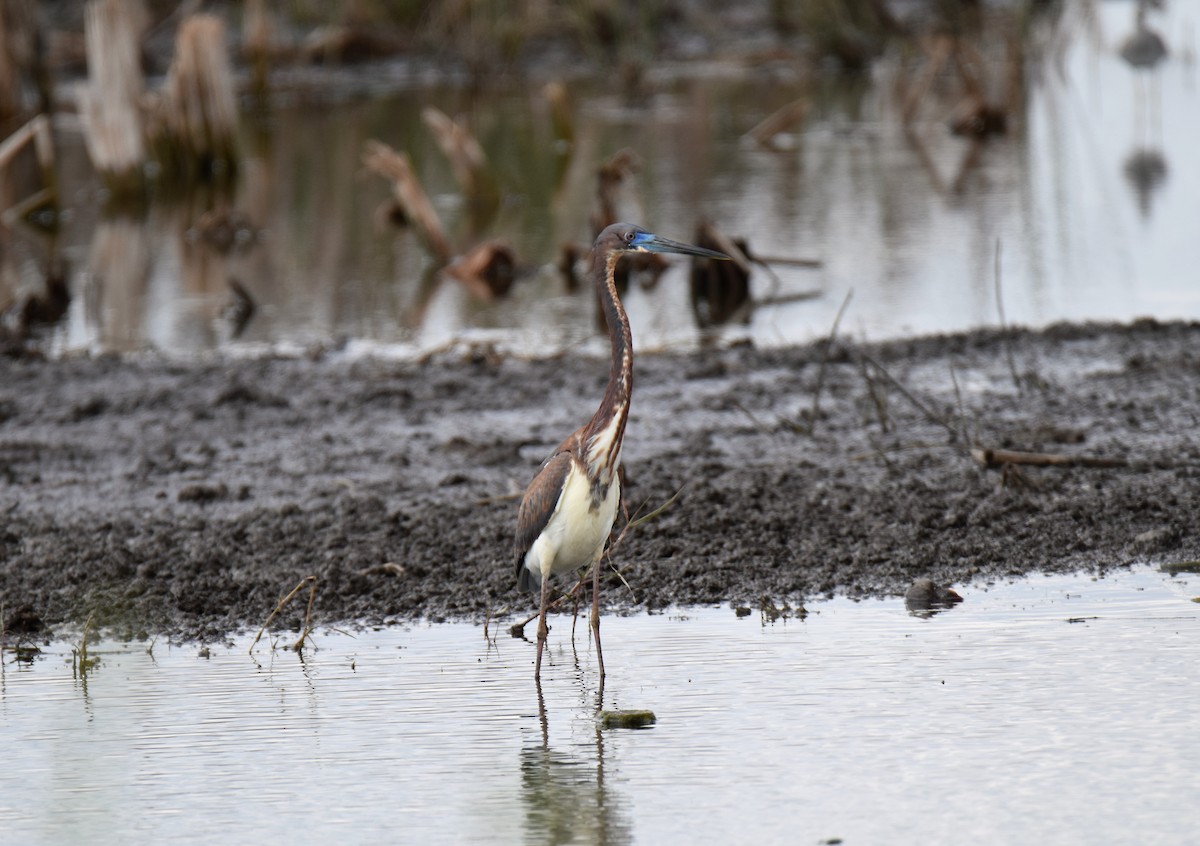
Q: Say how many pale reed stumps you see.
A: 2